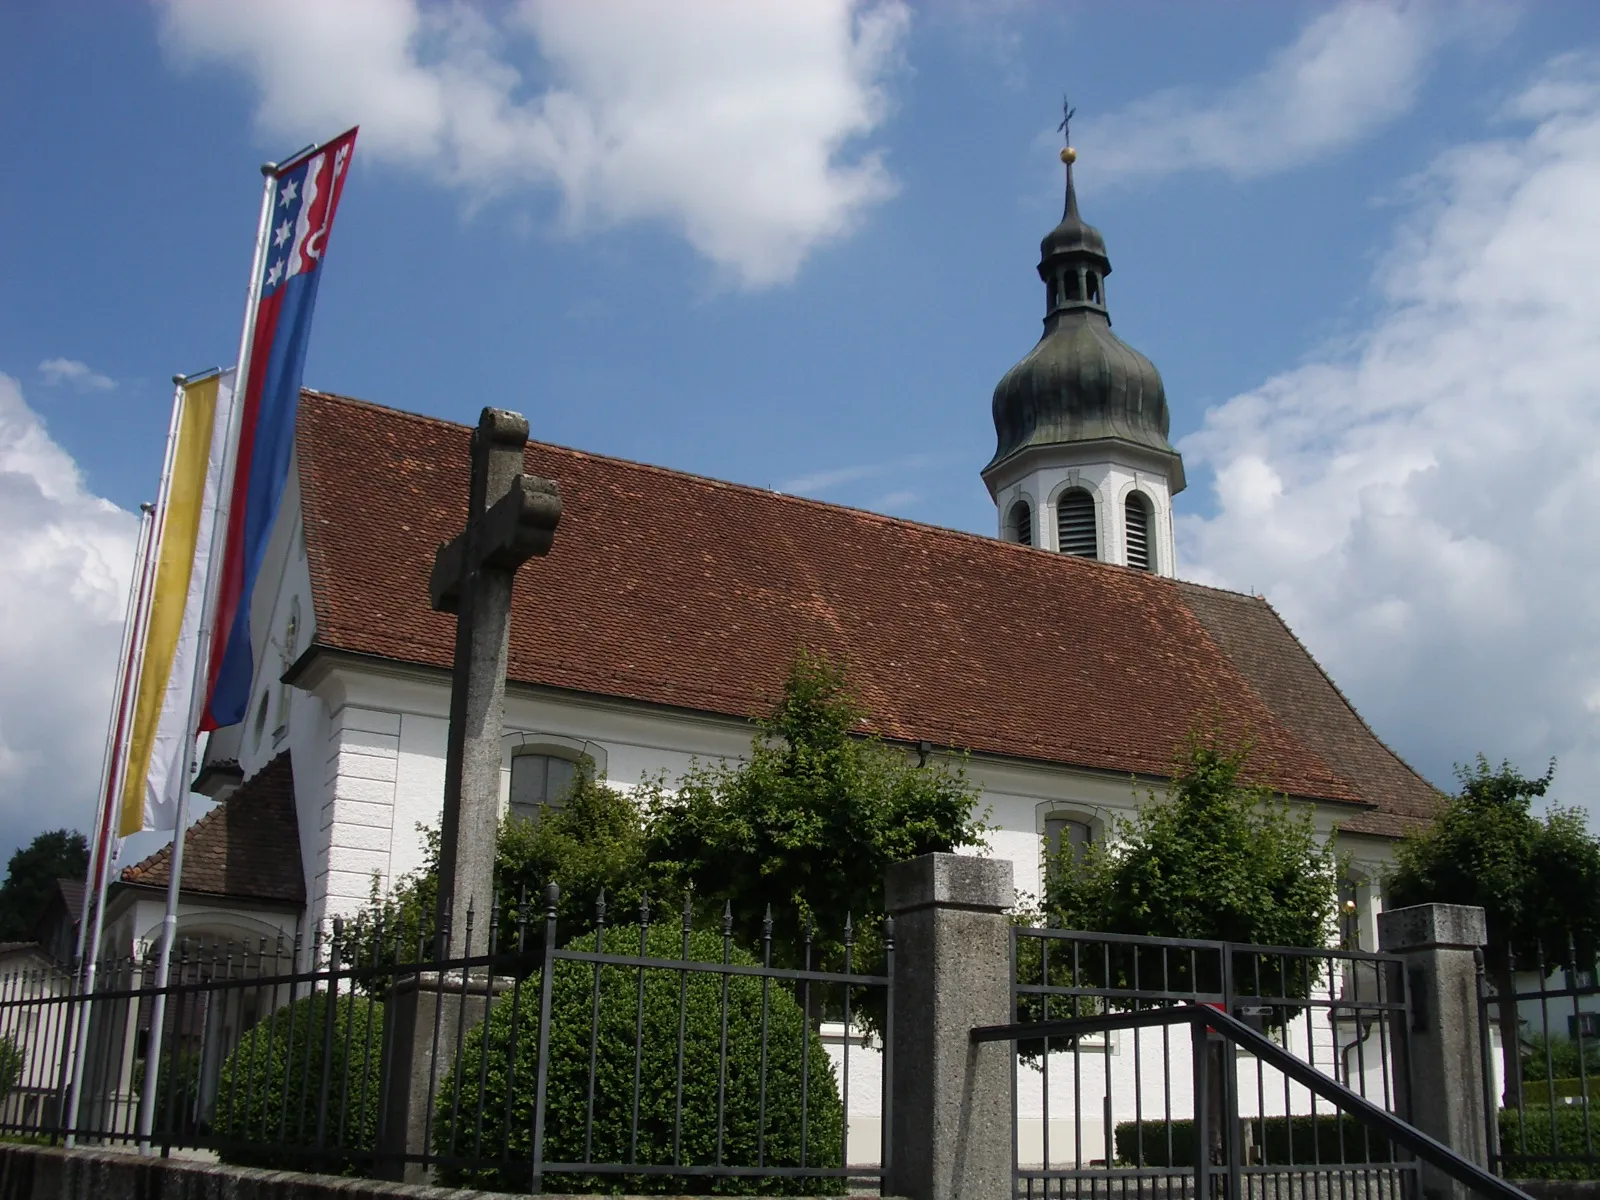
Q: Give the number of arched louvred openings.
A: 3